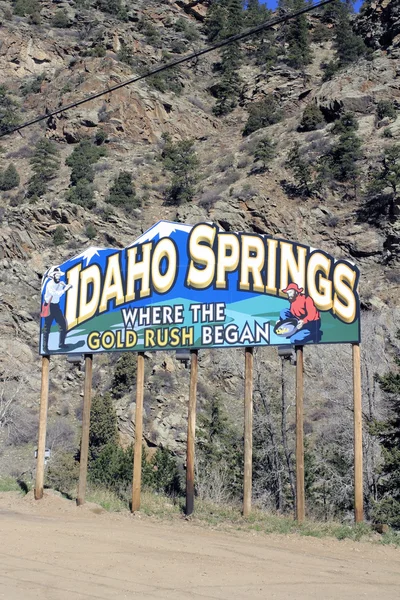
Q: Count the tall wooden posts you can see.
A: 7